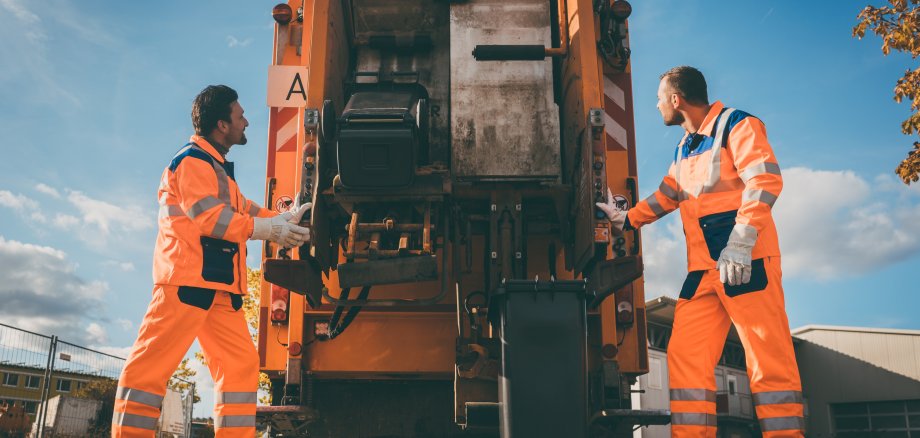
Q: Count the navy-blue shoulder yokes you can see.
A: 2